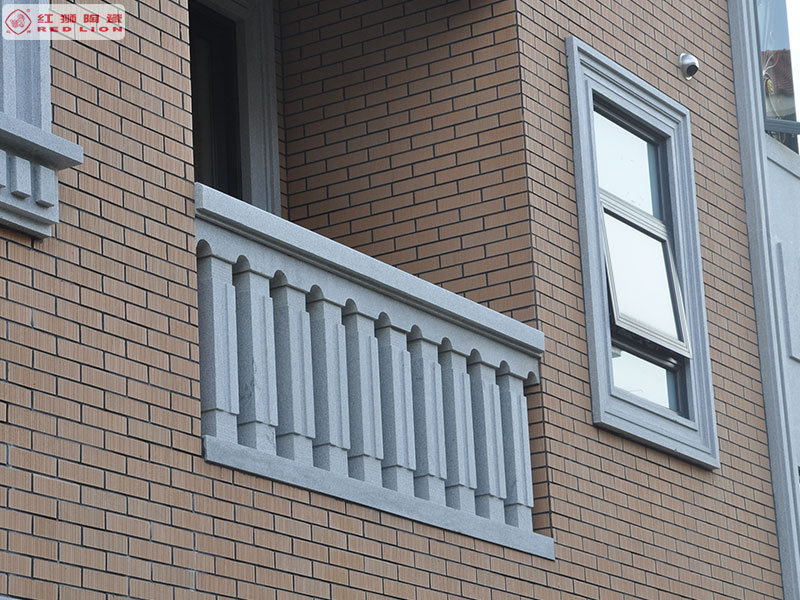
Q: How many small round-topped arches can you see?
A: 11